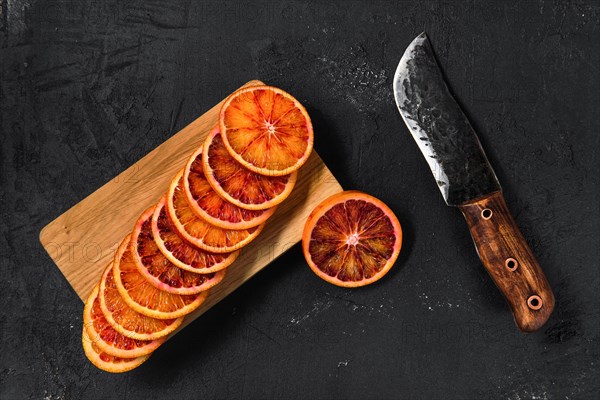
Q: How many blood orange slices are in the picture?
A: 11